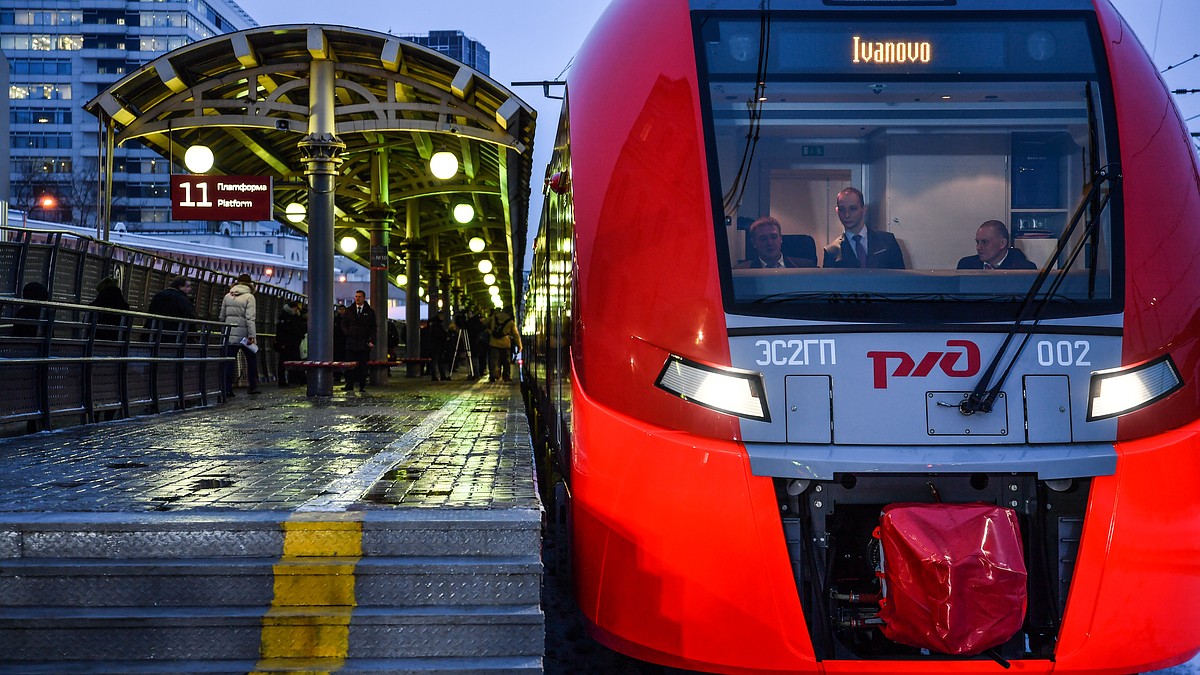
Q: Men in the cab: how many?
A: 3